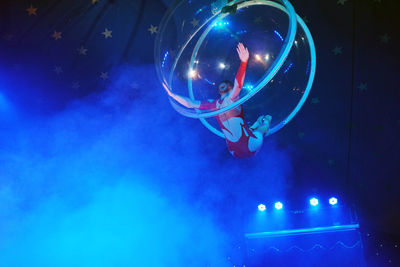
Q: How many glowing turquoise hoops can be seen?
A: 2